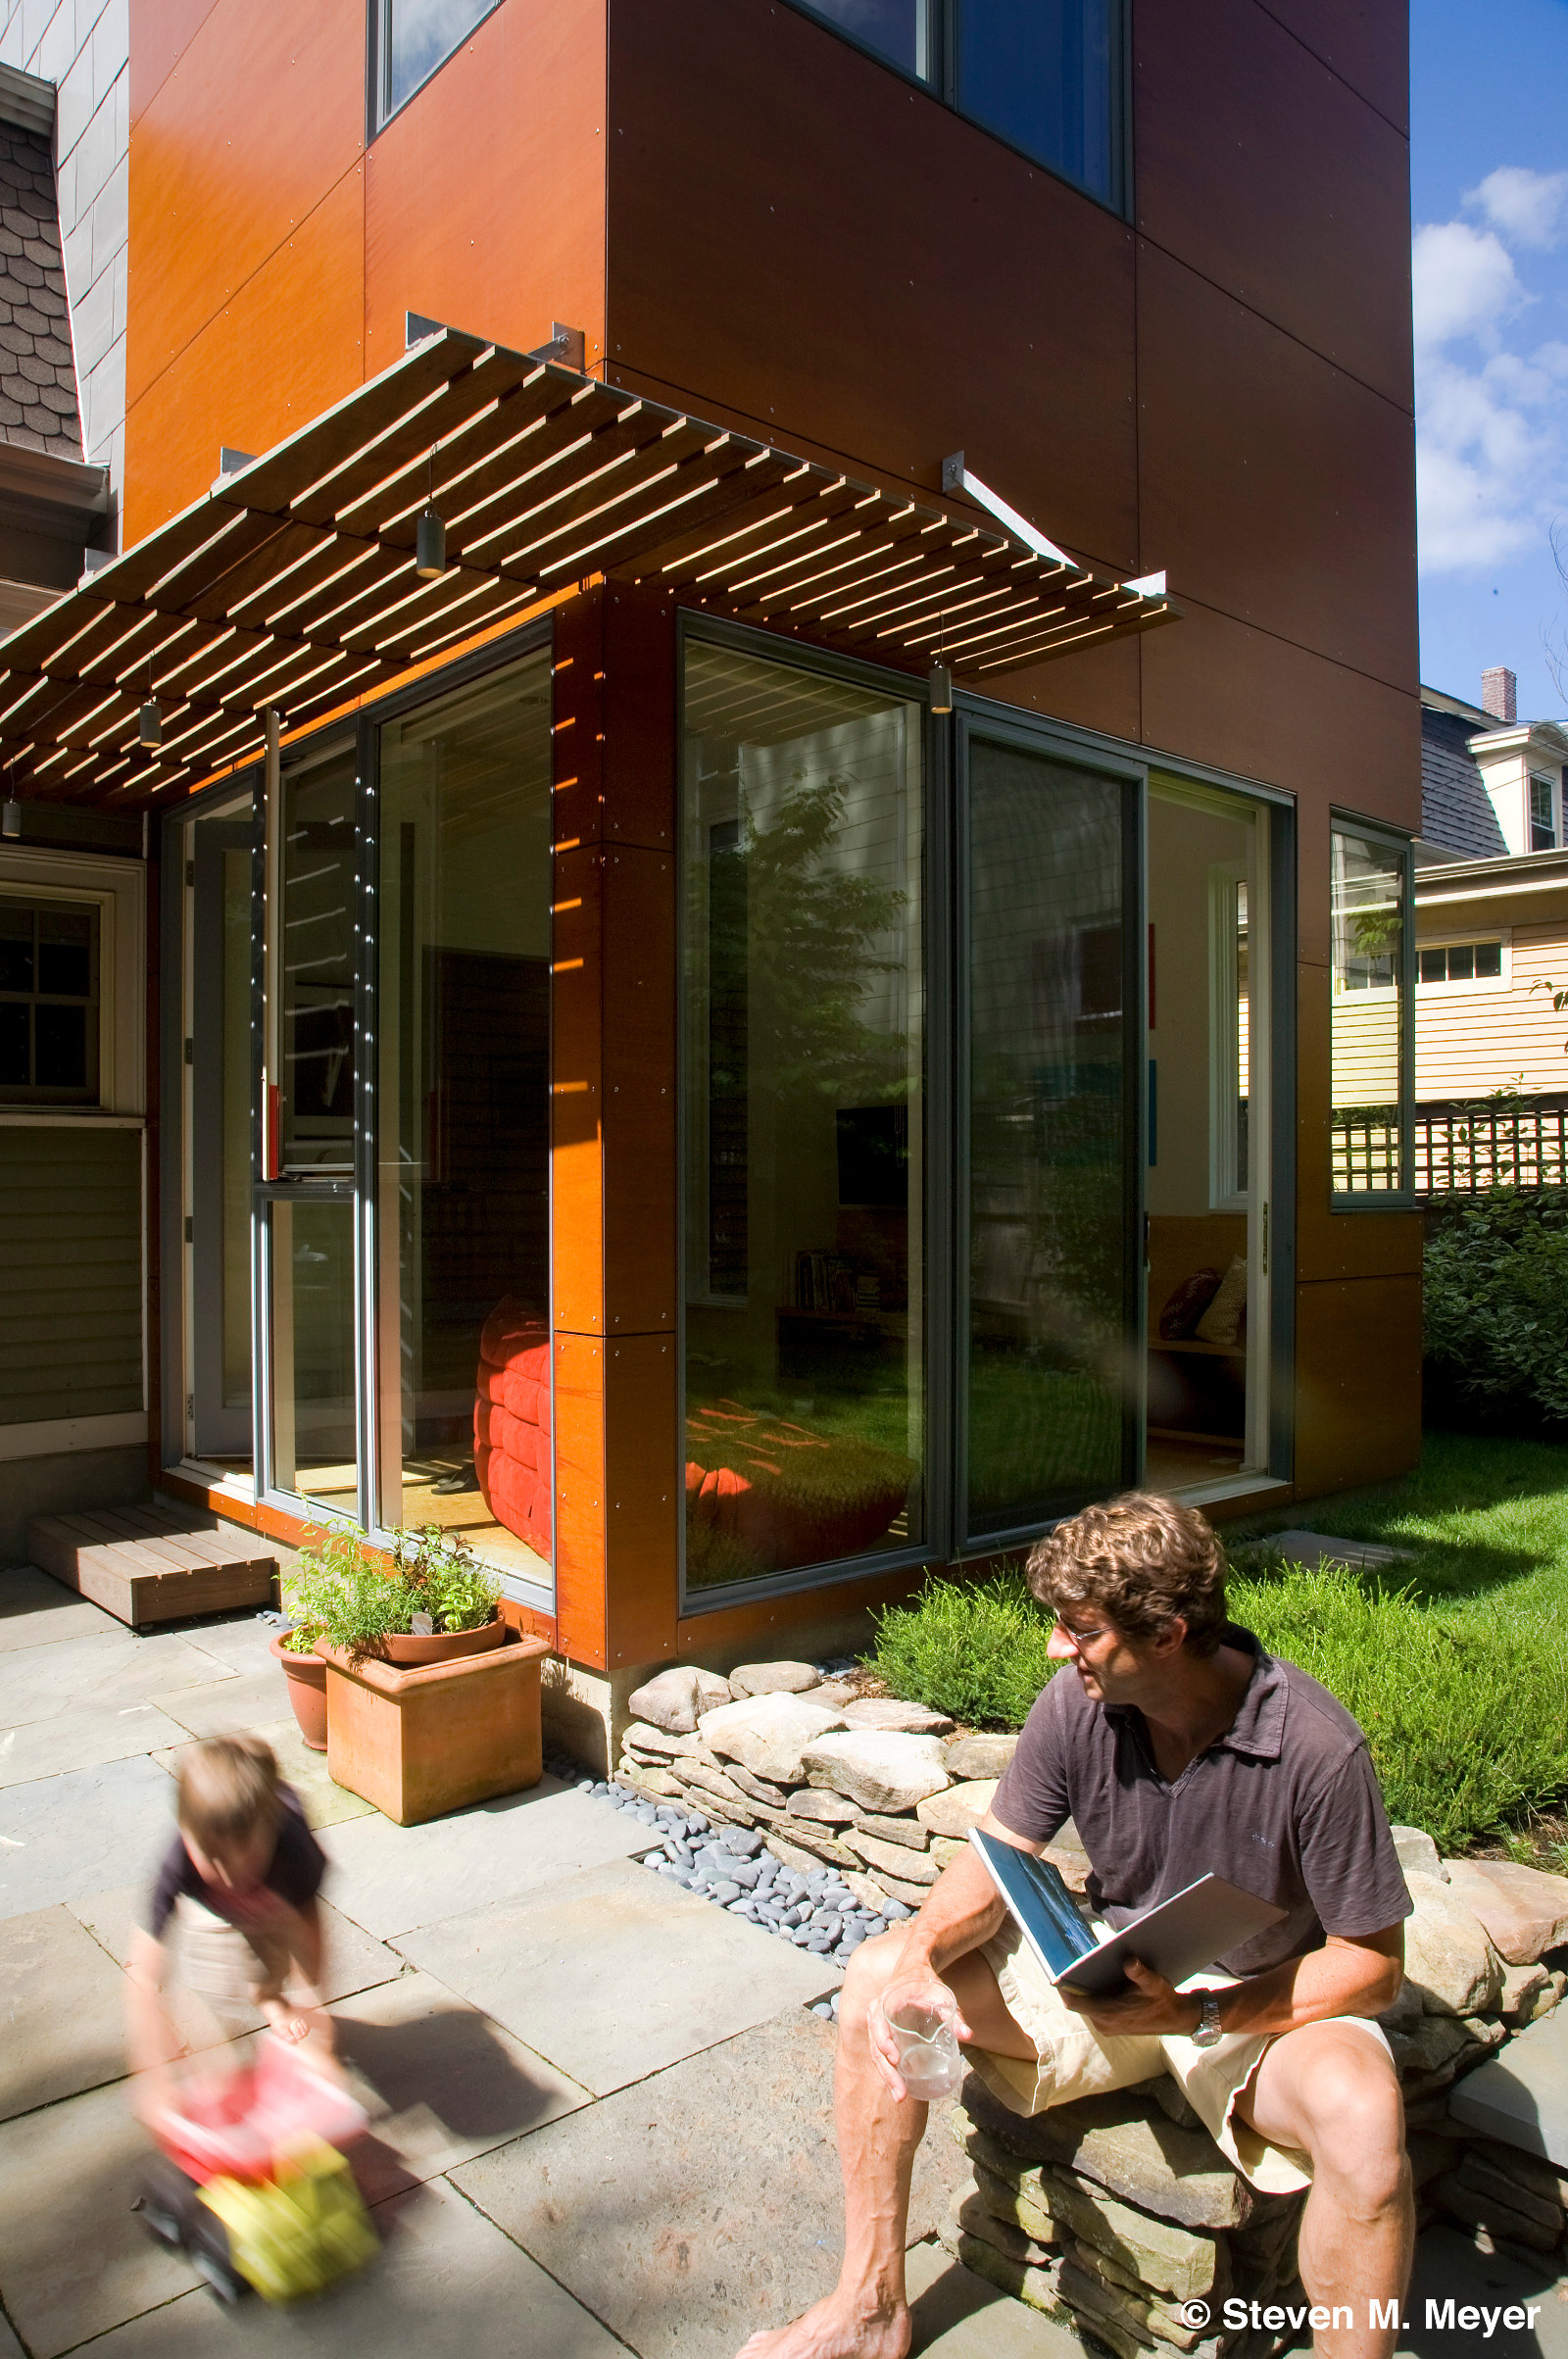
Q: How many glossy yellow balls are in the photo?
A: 0